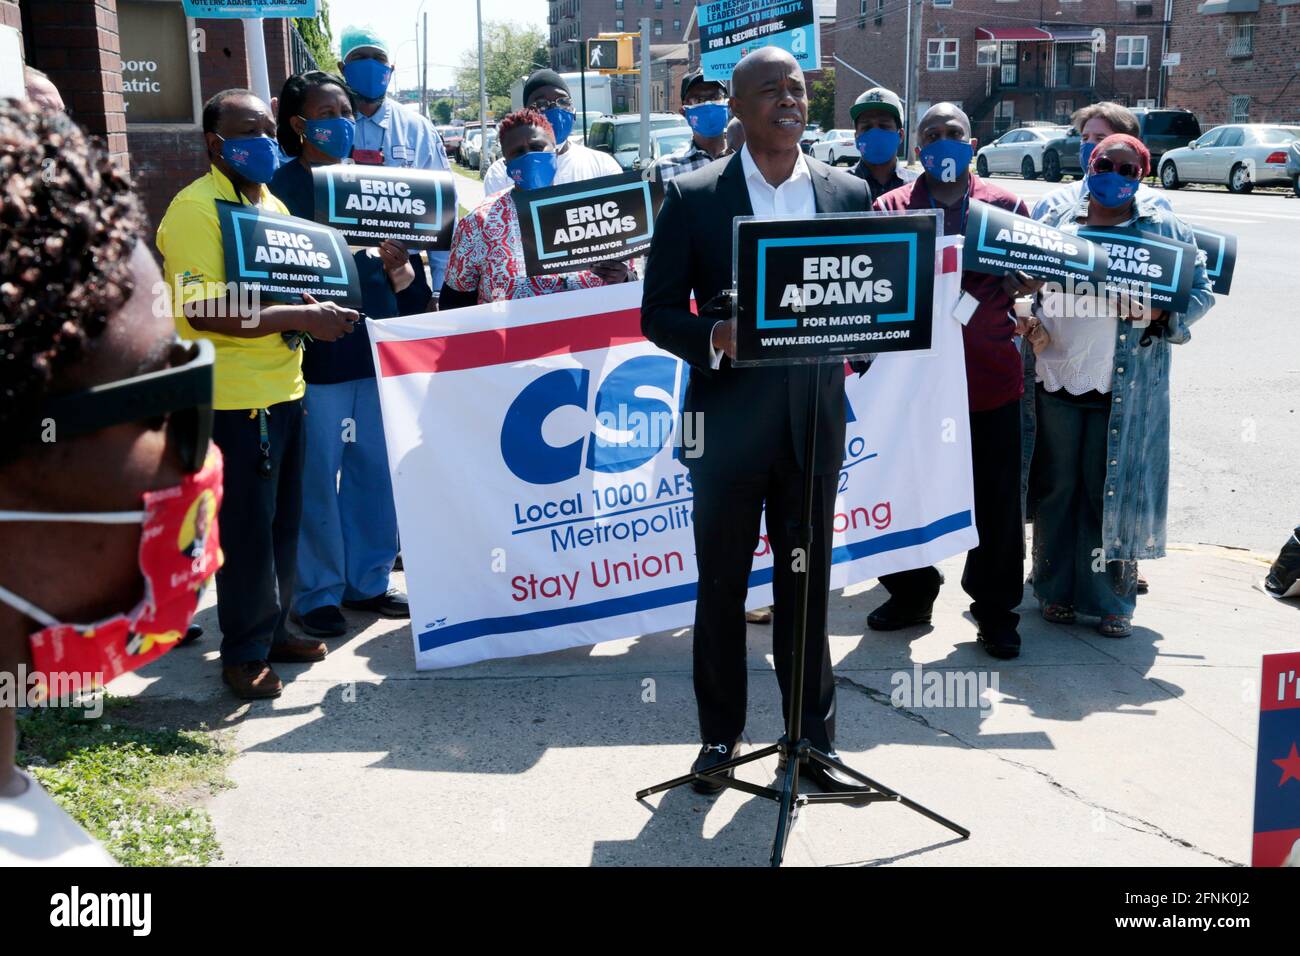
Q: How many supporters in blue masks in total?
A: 10